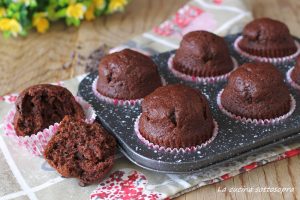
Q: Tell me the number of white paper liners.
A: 7